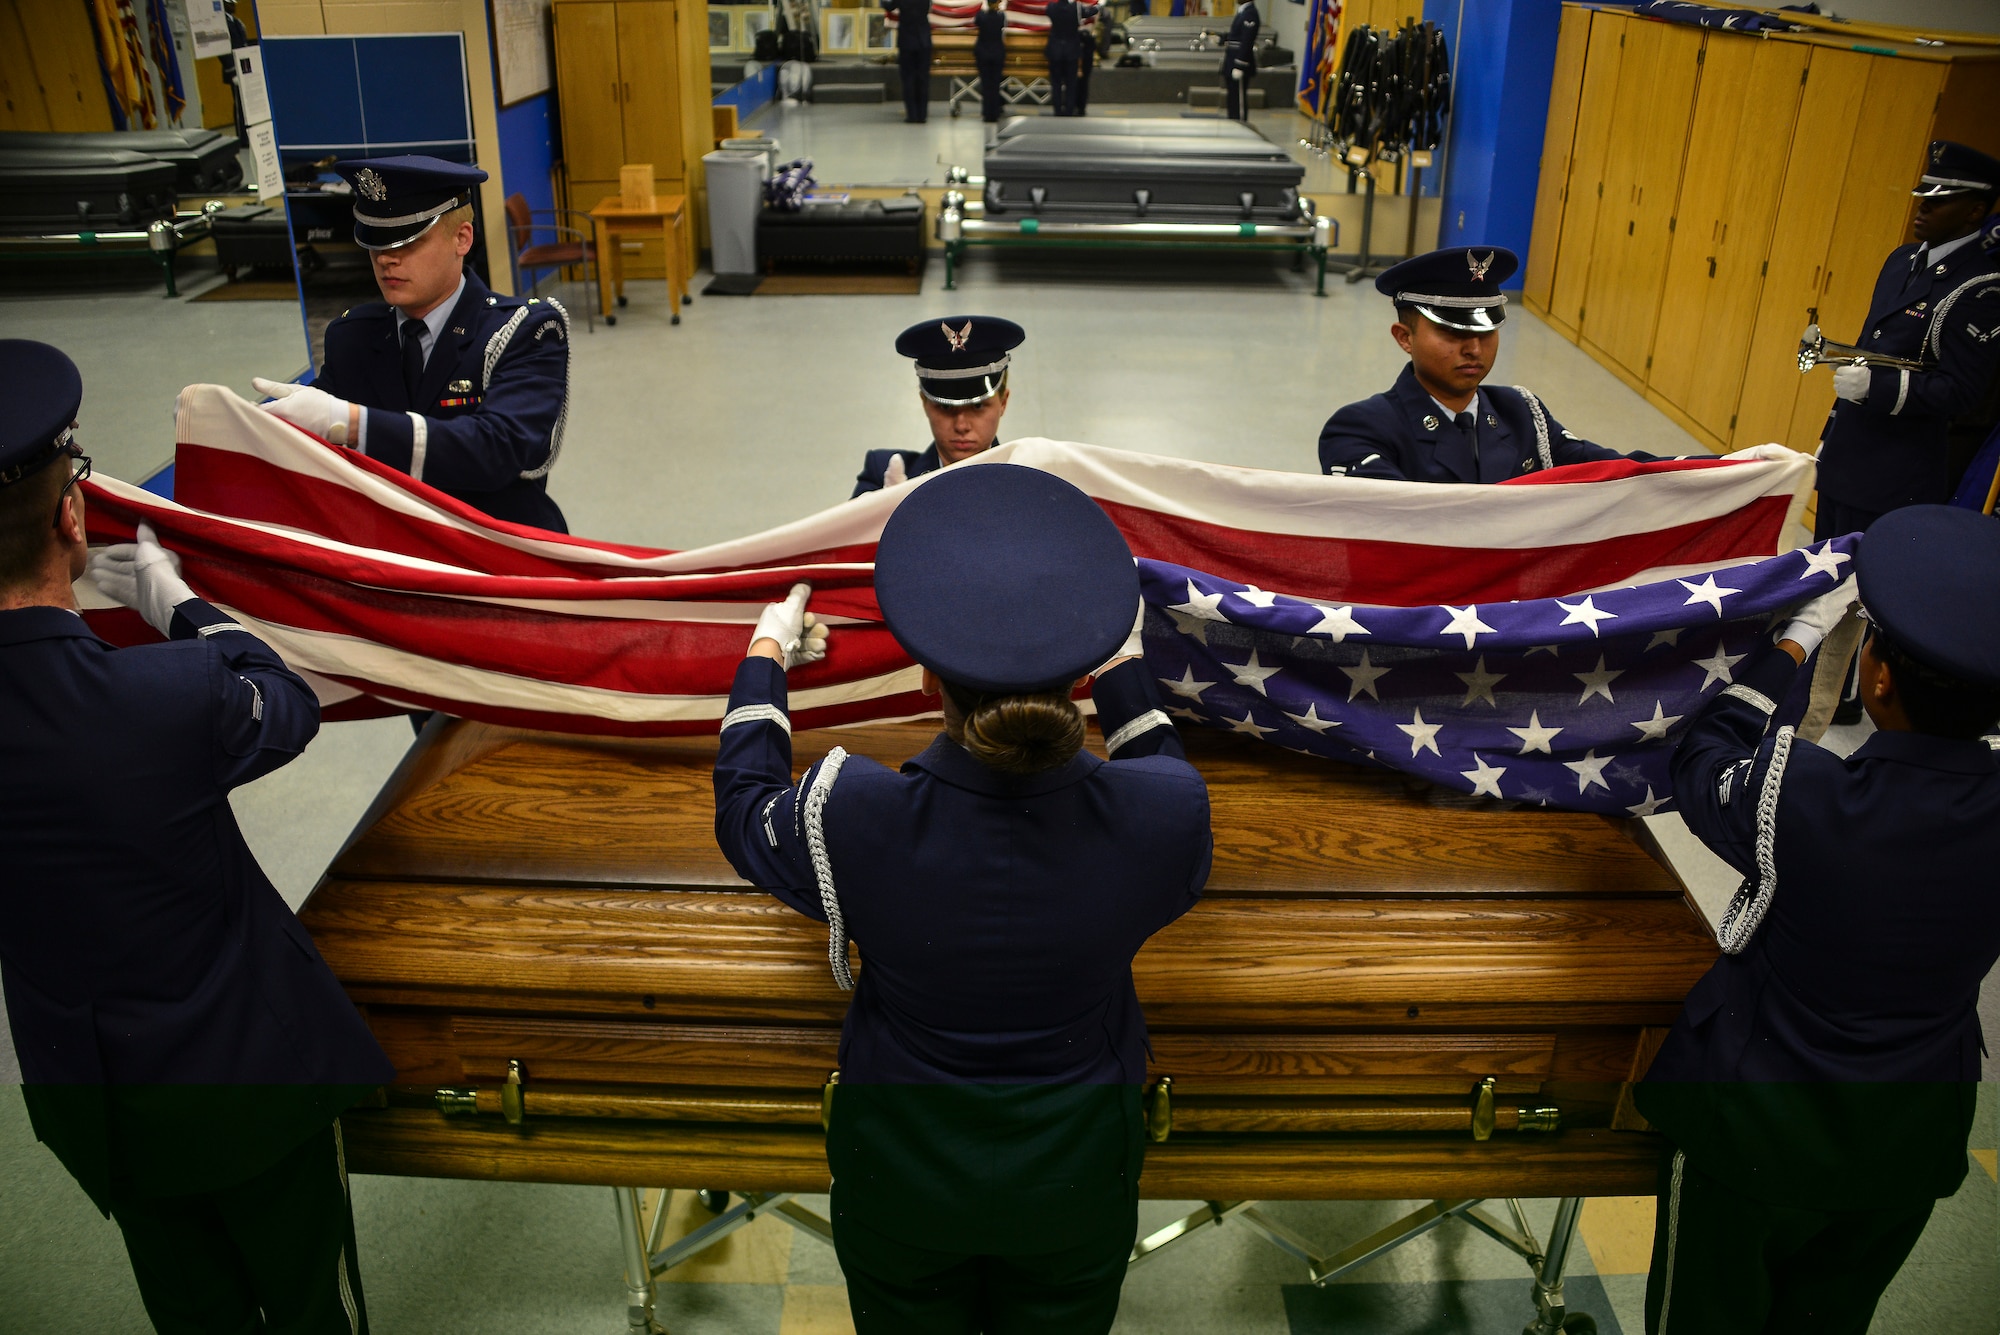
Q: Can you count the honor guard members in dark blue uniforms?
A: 7